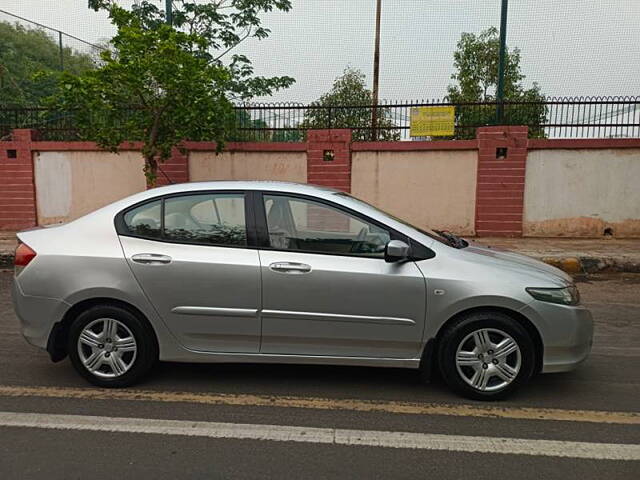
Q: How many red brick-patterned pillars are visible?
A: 4